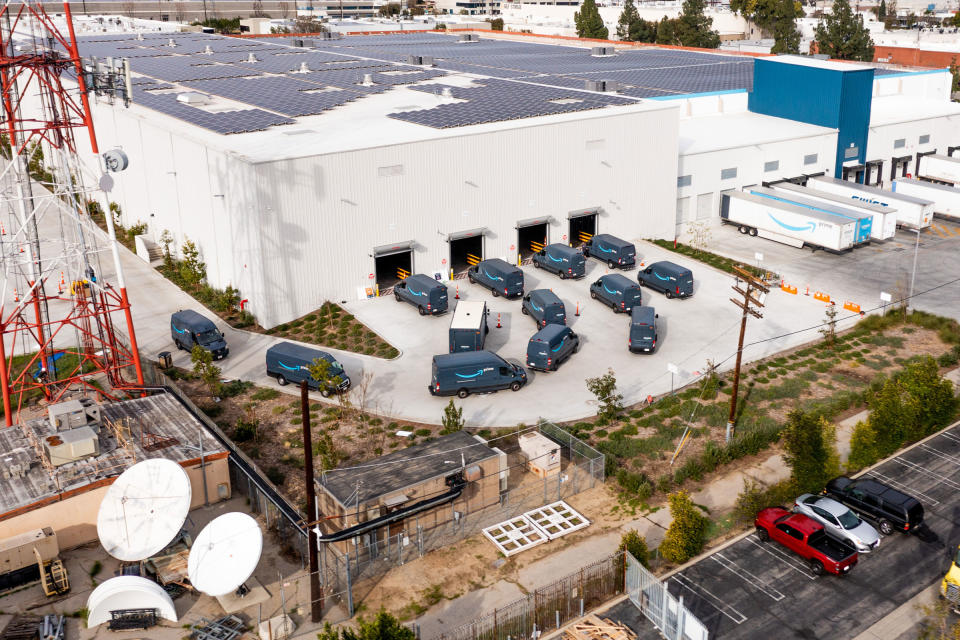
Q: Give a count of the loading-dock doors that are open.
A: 4